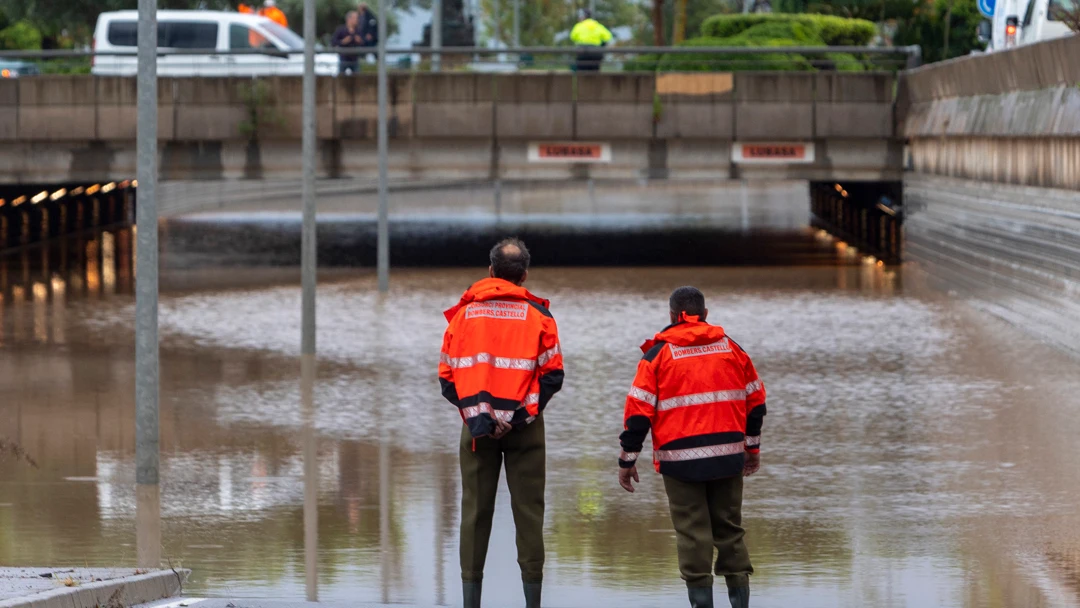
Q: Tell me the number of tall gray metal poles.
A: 3